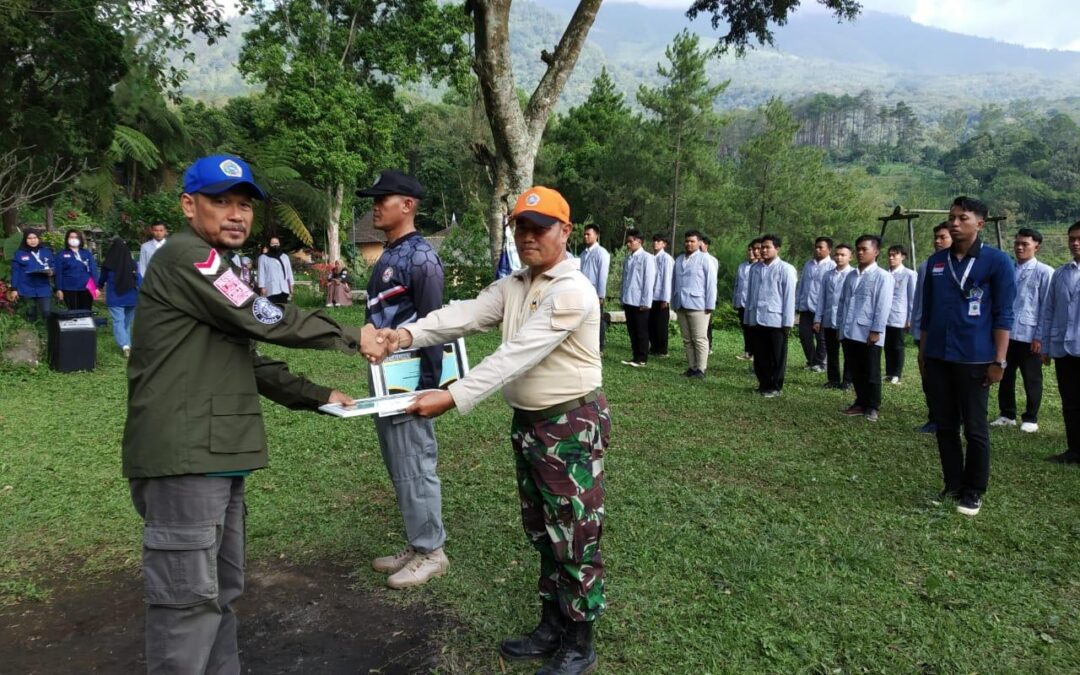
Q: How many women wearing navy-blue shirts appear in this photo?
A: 3